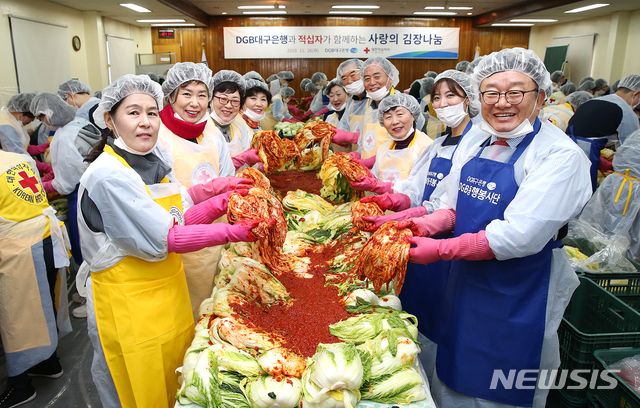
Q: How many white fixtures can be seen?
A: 12